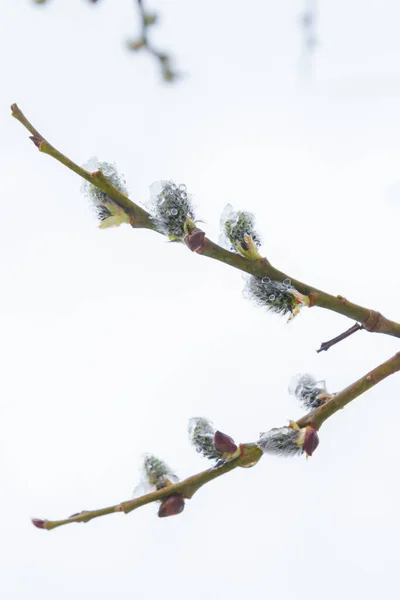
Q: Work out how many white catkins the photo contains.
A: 8